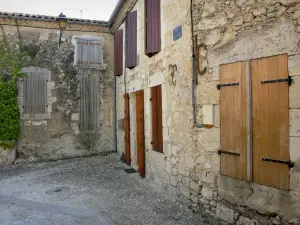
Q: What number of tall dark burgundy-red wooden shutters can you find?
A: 3